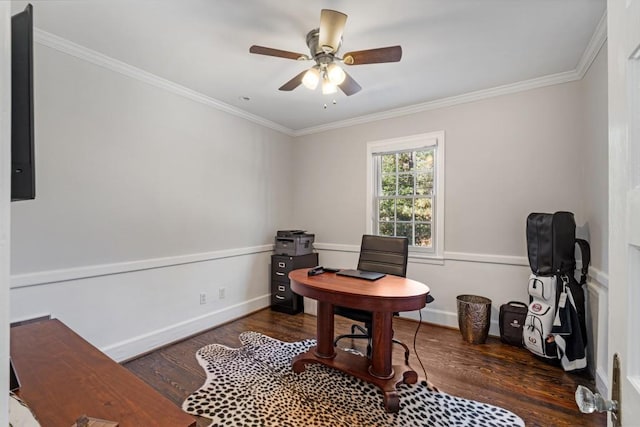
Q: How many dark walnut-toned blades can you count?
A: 4